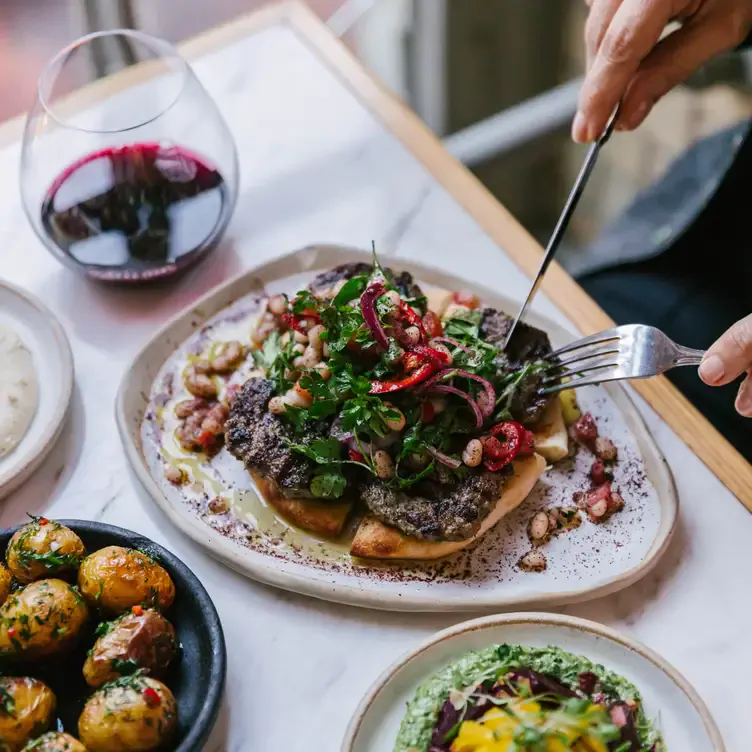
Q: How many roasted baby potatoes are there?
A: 8